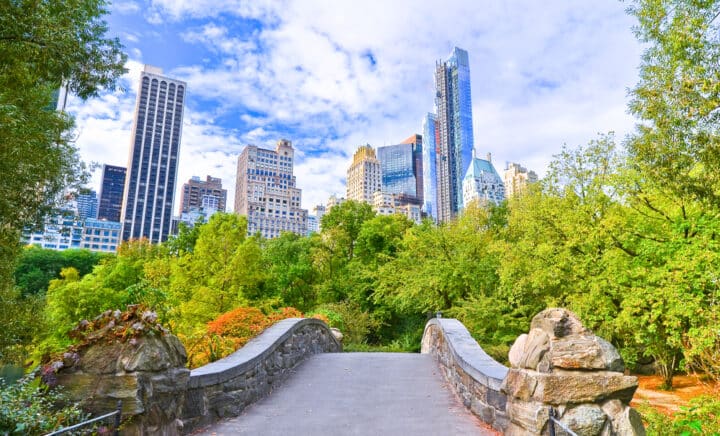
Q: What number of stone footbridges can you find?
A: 1